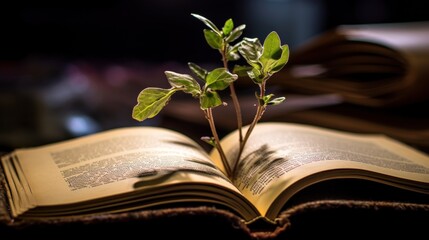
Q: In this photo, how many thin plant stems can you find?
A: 3